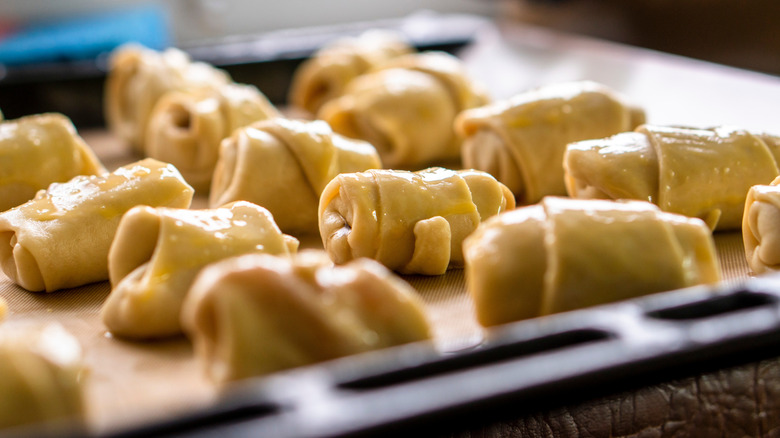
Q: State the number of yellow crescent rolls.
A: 15